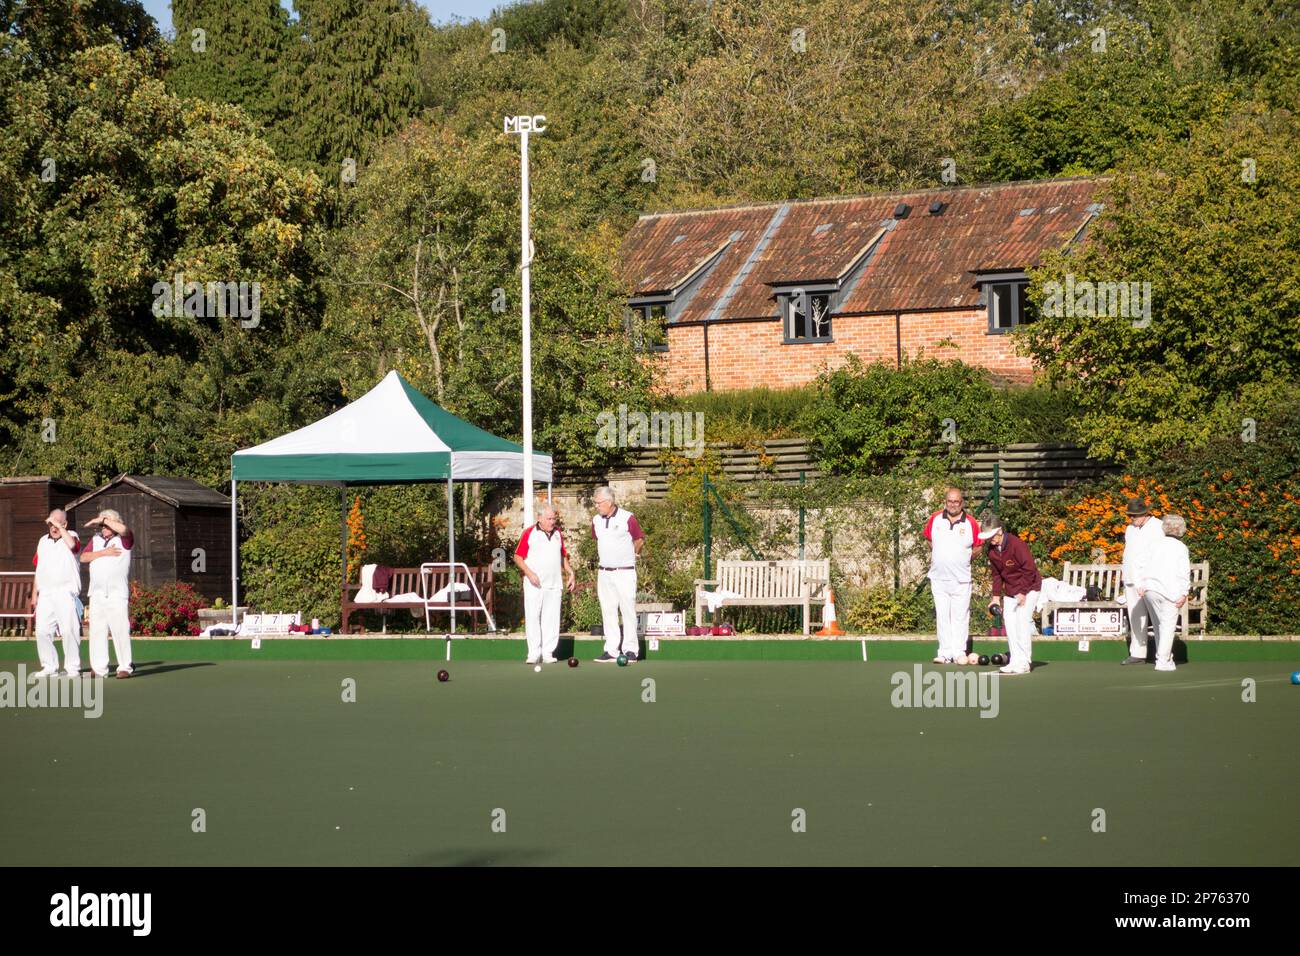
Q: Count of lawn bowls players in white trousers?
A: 8